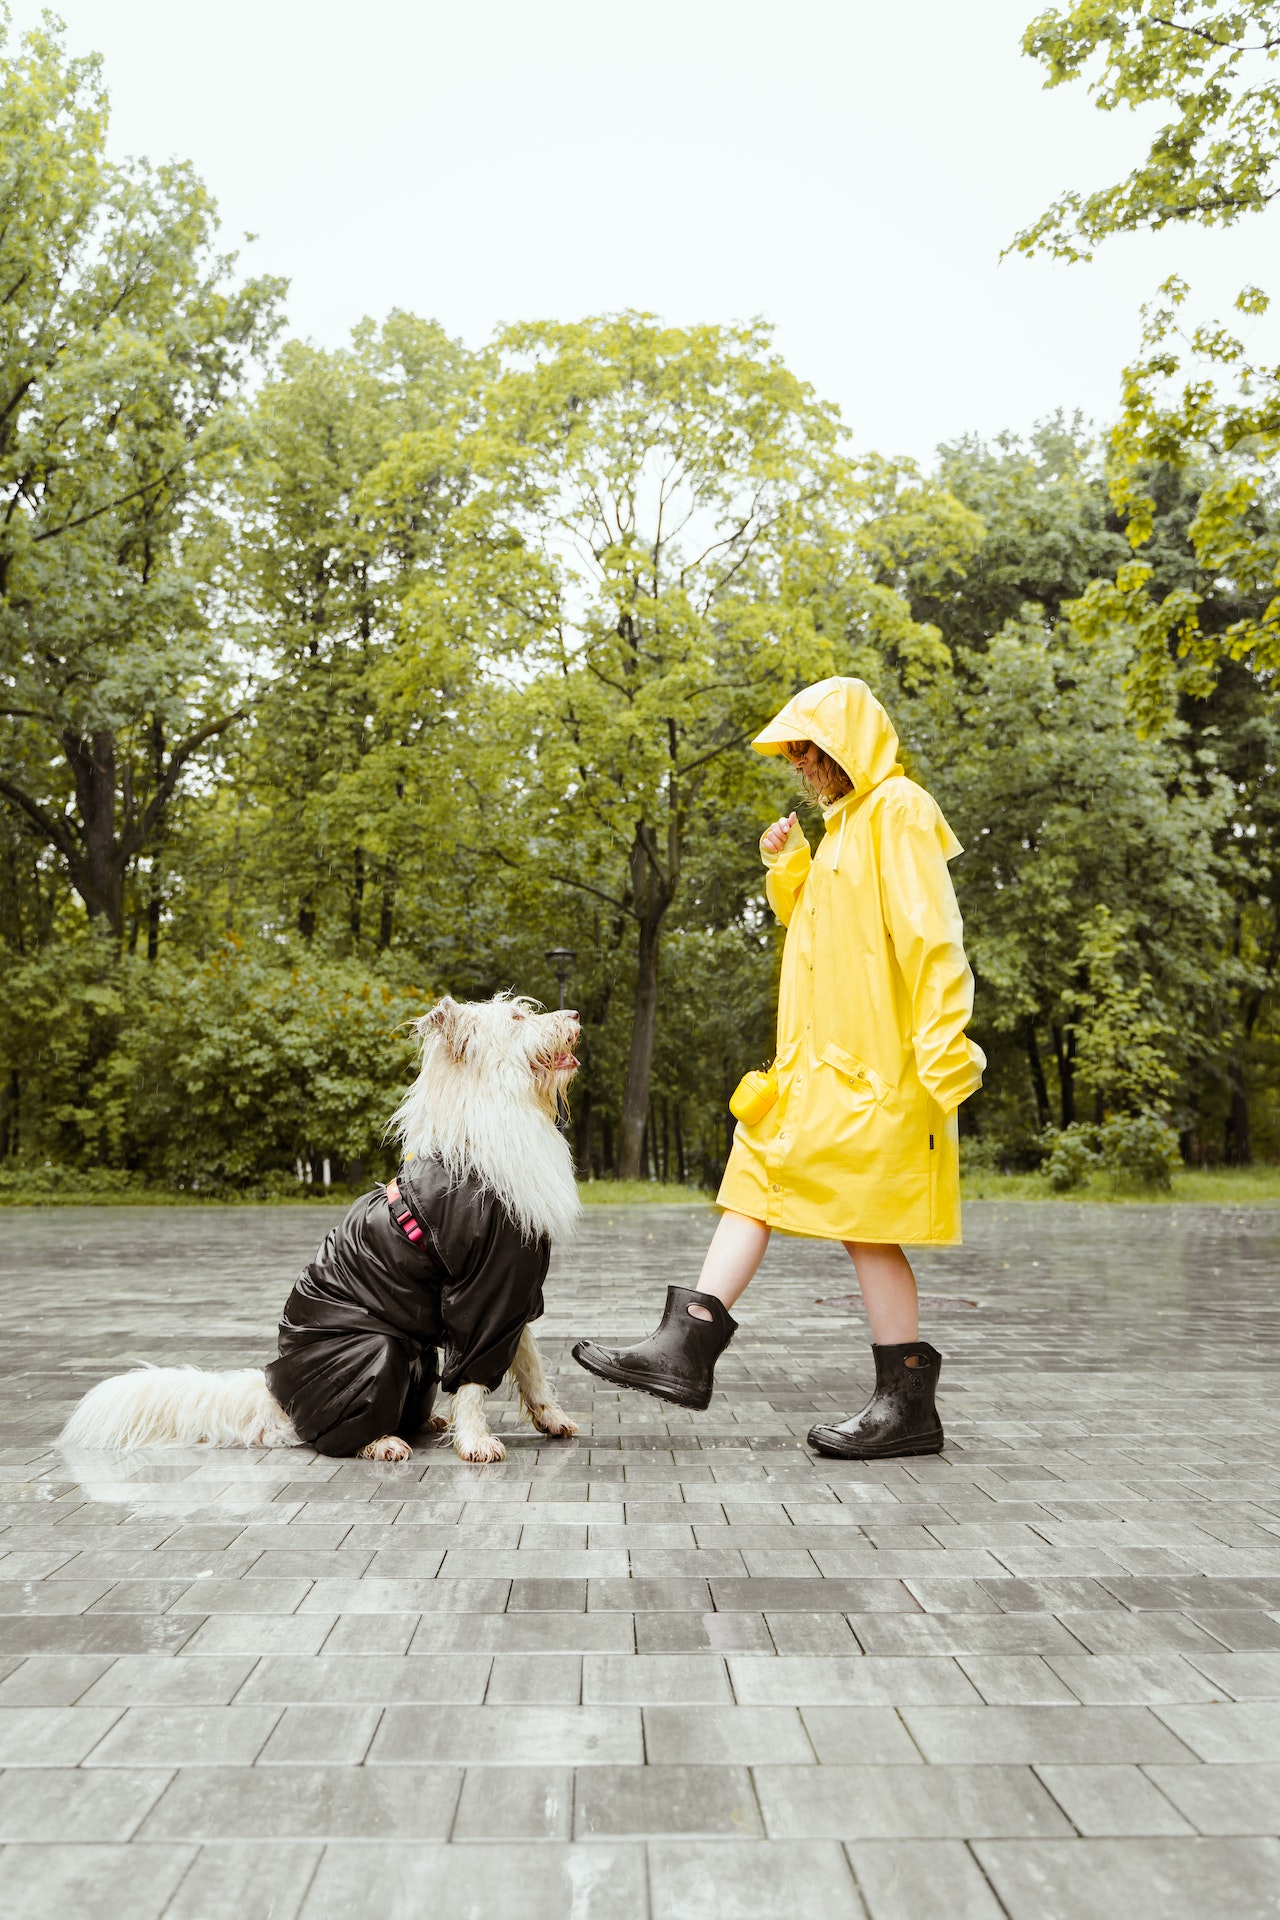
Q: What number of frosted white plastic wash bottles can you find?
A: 0